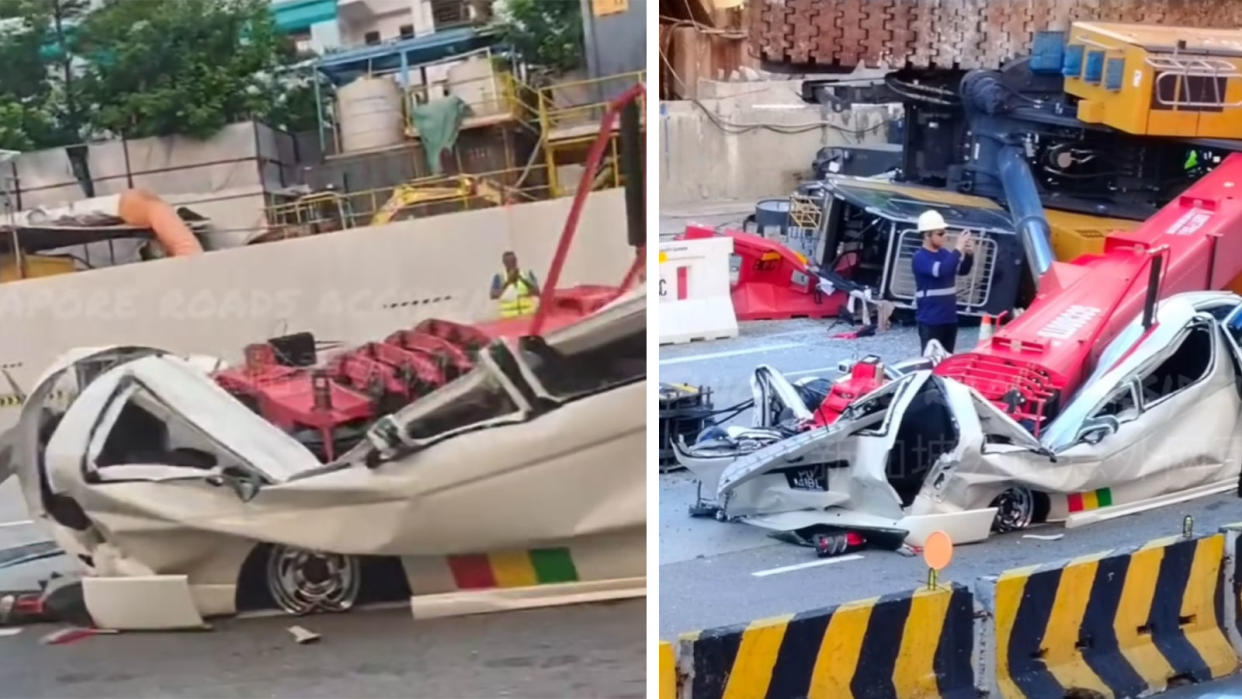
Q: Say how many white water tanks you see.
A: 2